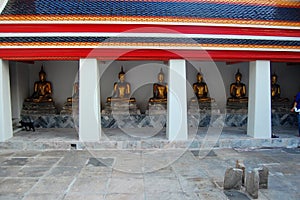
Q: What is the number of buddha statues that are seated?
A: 7